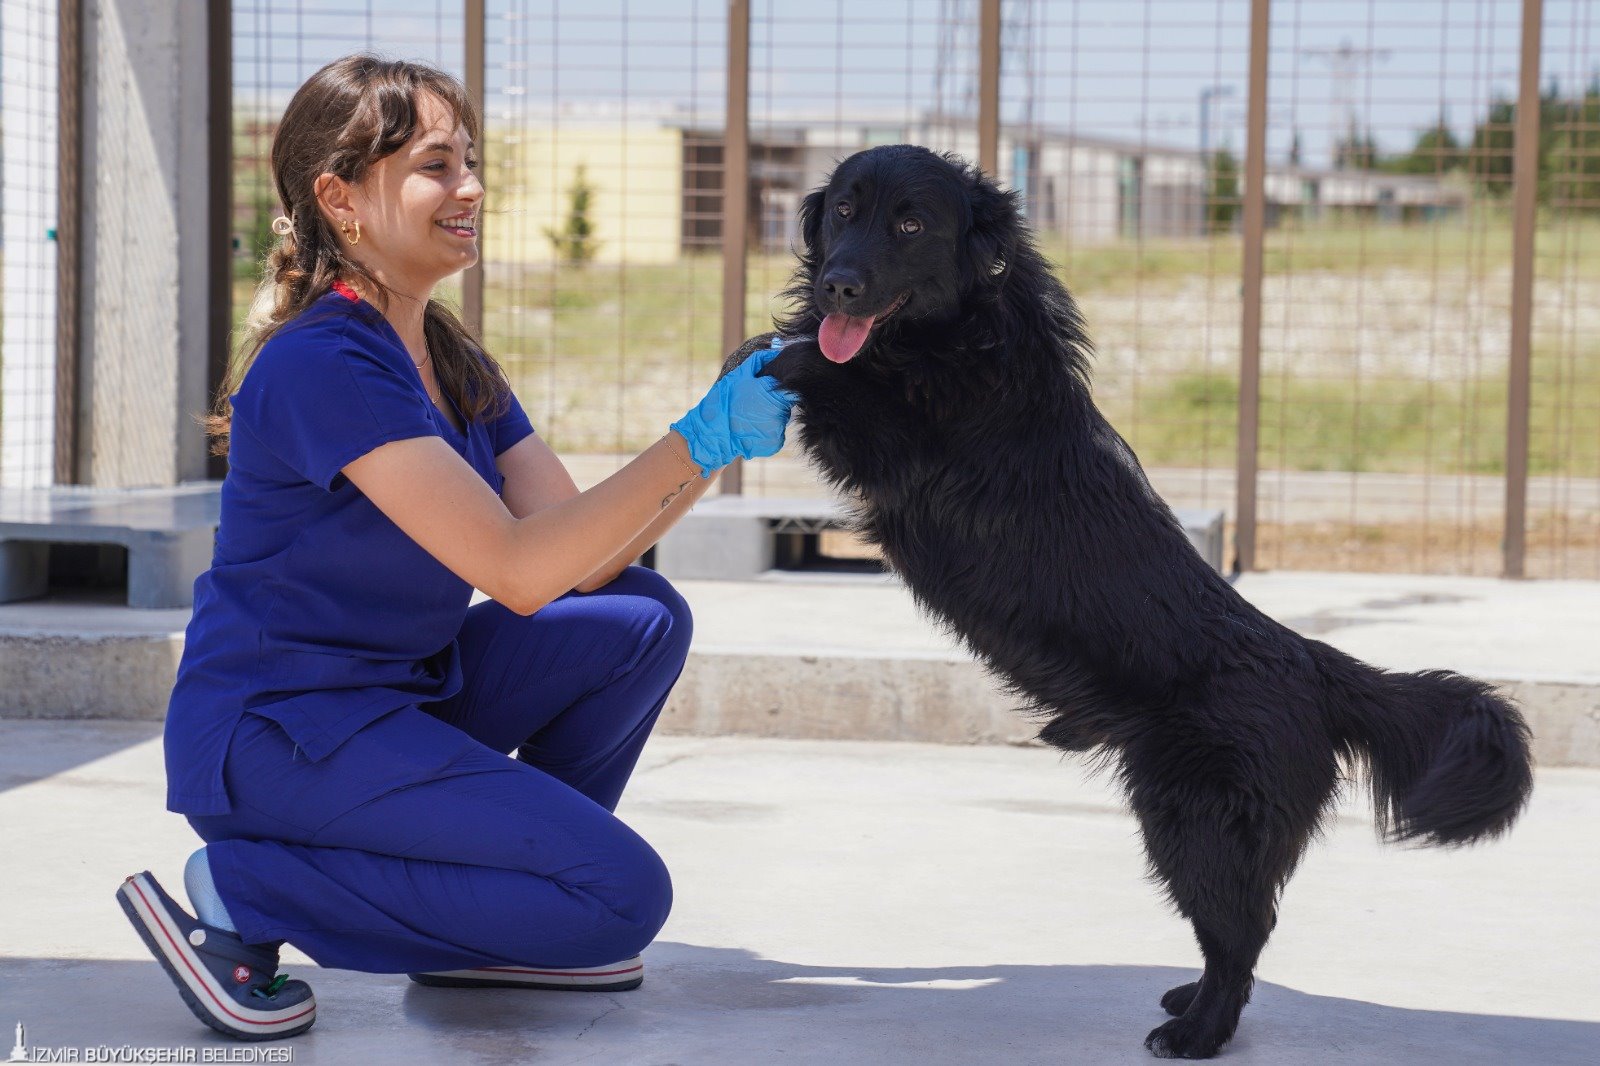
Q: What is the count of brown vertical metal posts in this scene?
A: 7